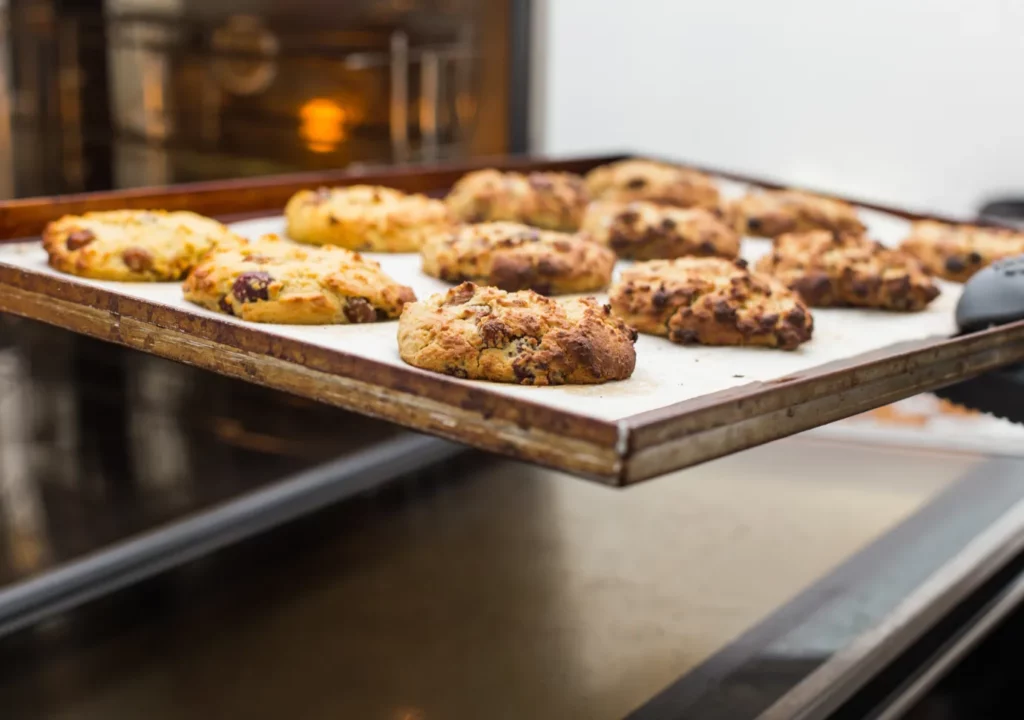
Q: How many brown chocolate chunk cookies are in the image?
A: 9